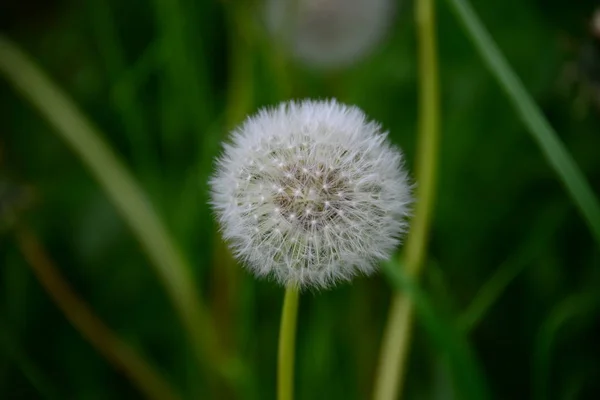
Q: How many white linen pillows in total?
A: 0